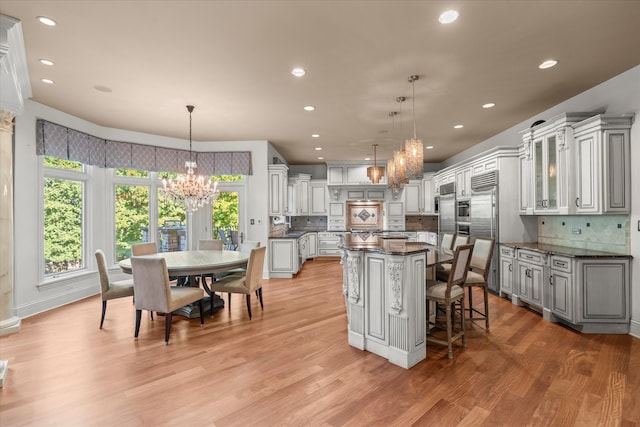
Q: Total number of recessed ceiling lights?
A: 14